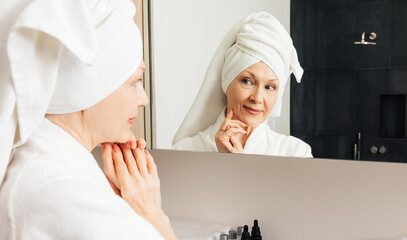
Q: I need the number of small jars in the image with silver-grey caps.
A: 3